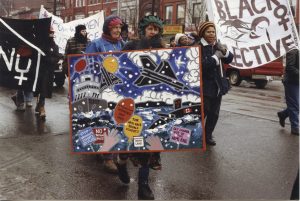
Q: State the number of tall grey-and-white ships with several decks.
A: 1